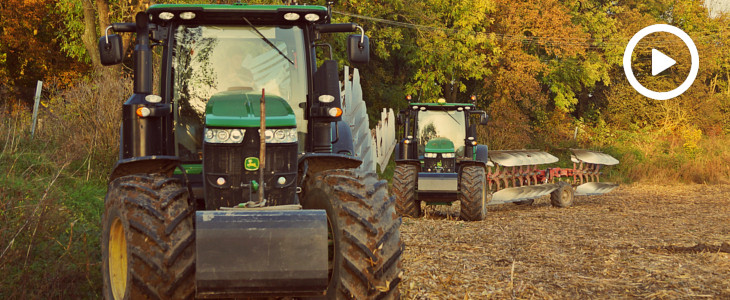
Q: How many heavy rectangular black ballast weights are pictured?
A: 2